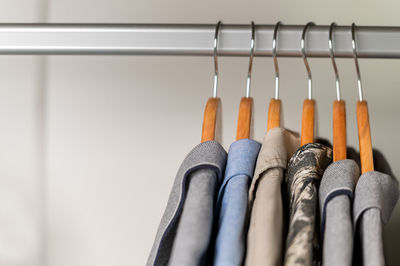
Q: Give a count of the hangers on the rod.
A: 6